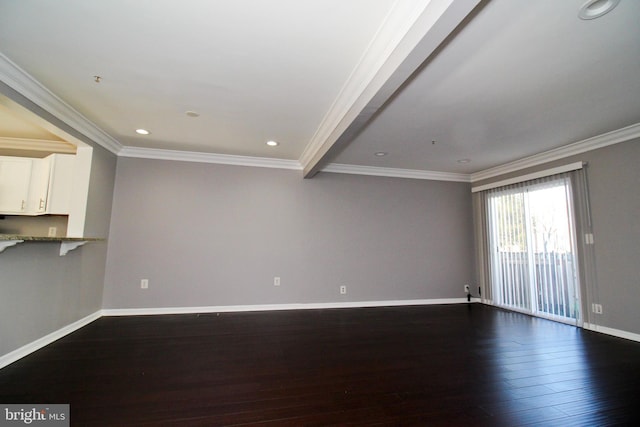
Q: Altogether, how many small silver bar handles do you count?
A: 2